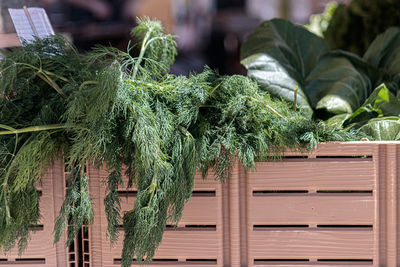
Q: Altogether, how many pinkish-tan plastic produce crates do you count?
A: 2